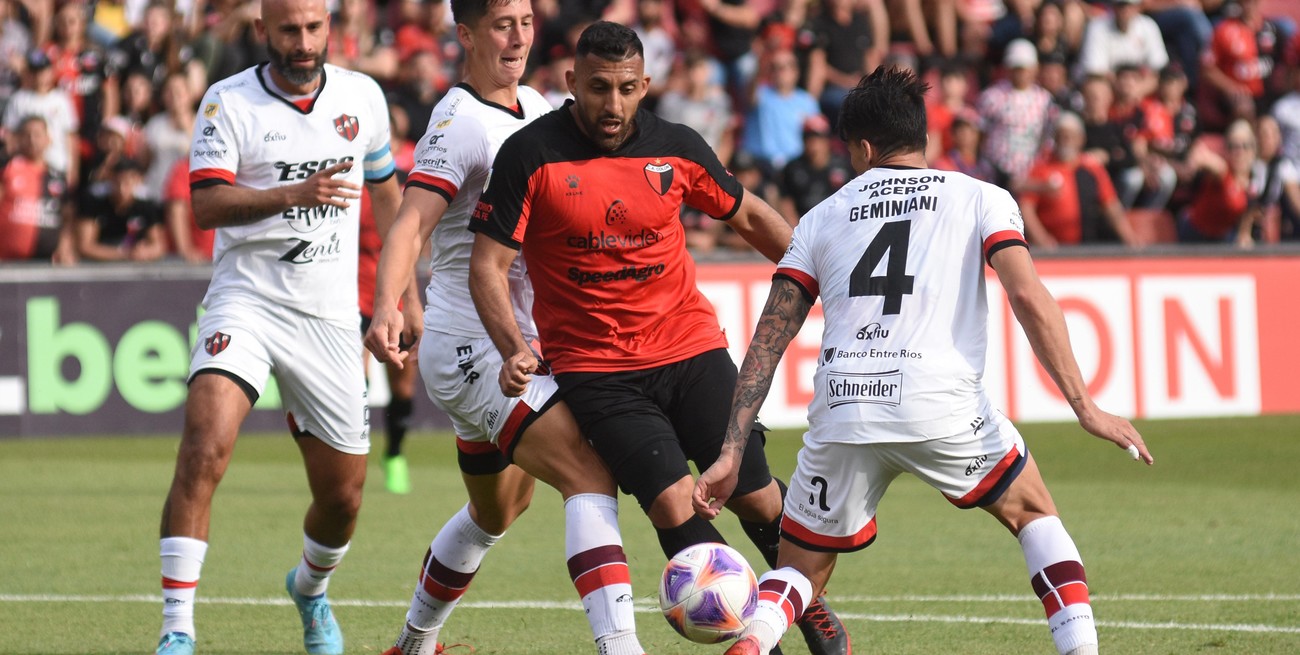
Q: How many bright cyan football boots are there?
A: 2